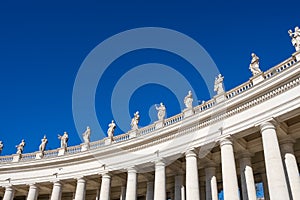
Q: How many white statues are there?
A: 12